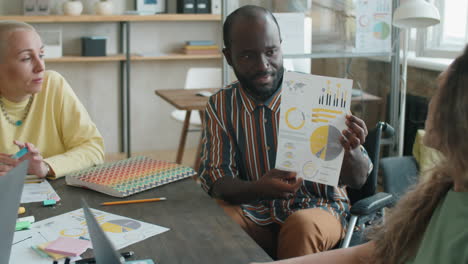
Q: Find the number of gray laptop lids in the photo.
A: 2